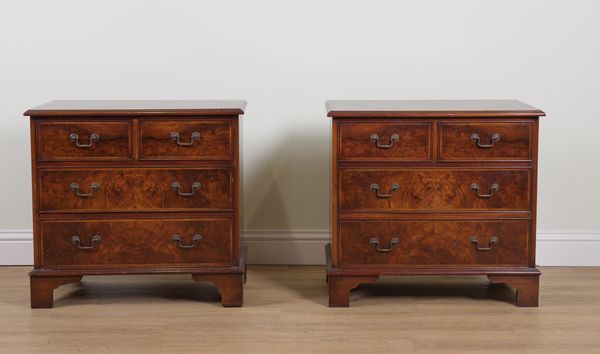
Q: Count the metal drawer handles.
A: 12